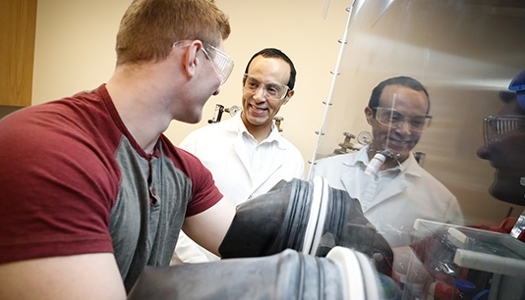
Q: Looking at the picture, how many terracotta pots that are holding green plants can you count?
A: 0